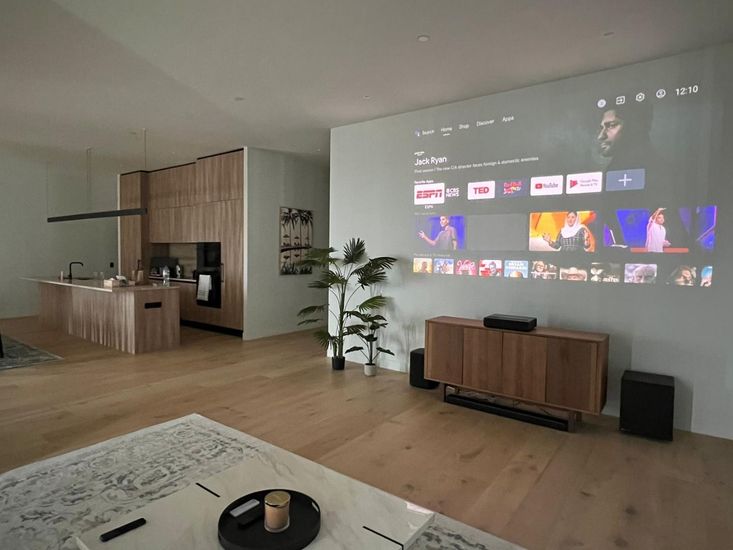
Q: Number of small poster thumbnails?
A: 11